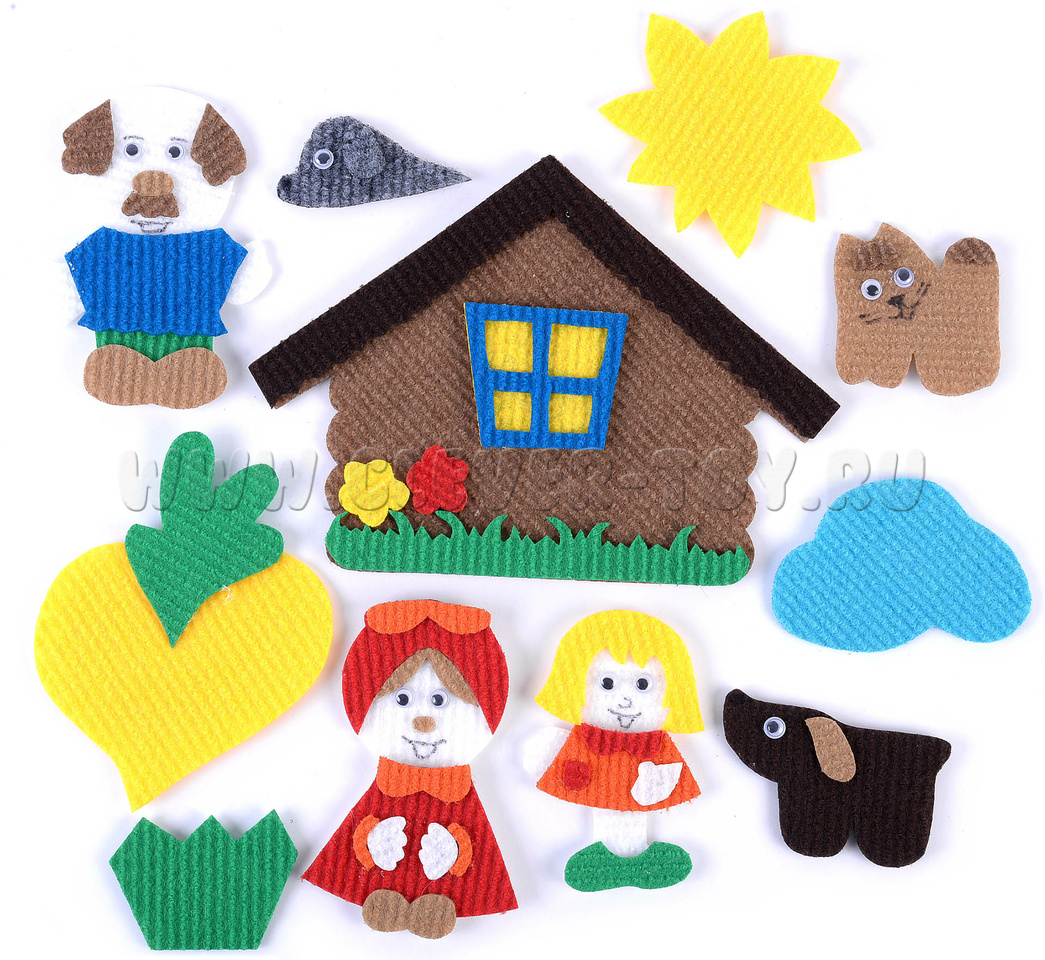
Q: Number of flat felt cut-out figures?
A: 11